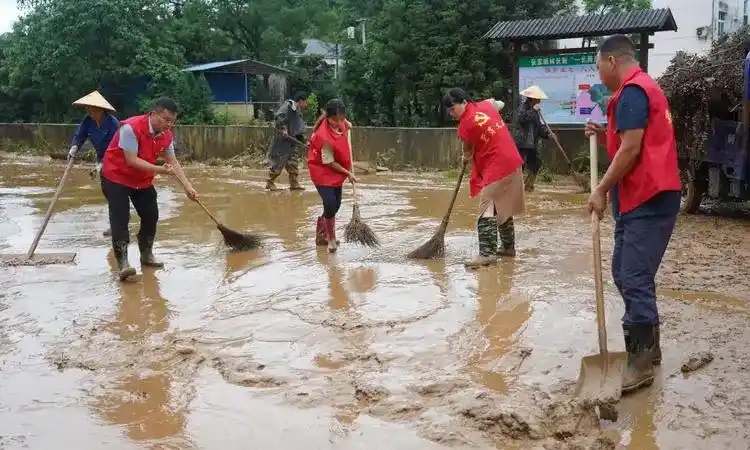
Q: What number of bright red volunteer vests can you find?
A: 4